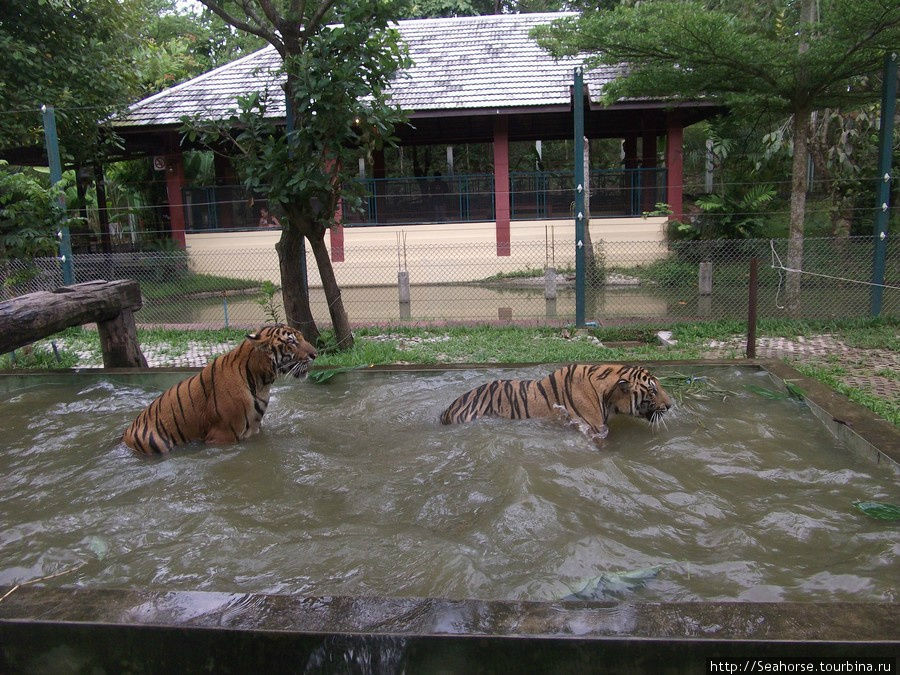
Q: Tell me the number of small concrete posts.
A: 3